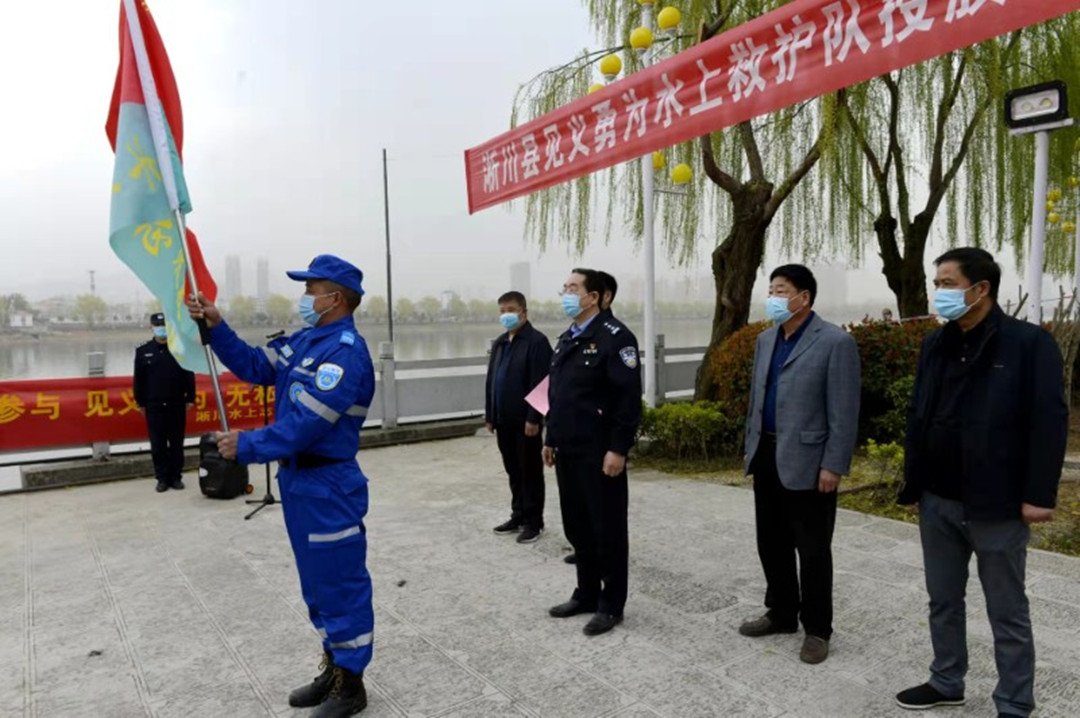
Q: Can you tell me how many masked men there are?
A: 6